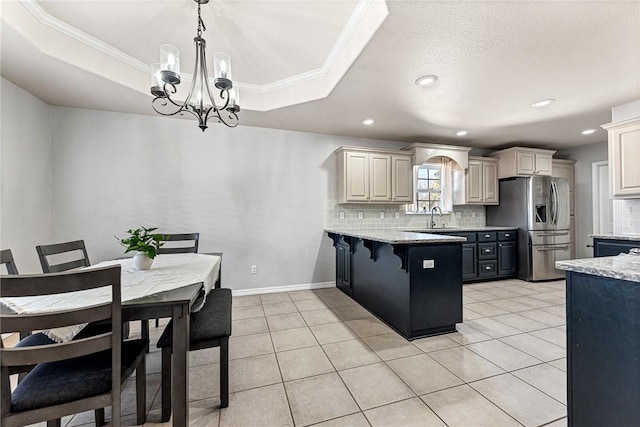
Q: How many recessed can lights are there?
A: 5